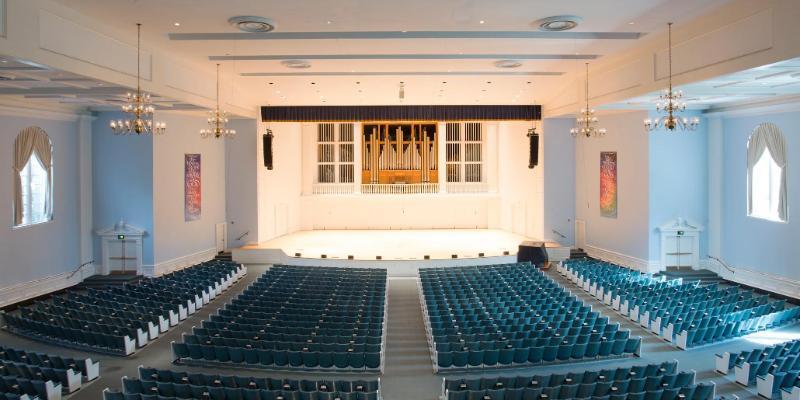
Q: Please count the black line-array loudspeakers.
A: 2